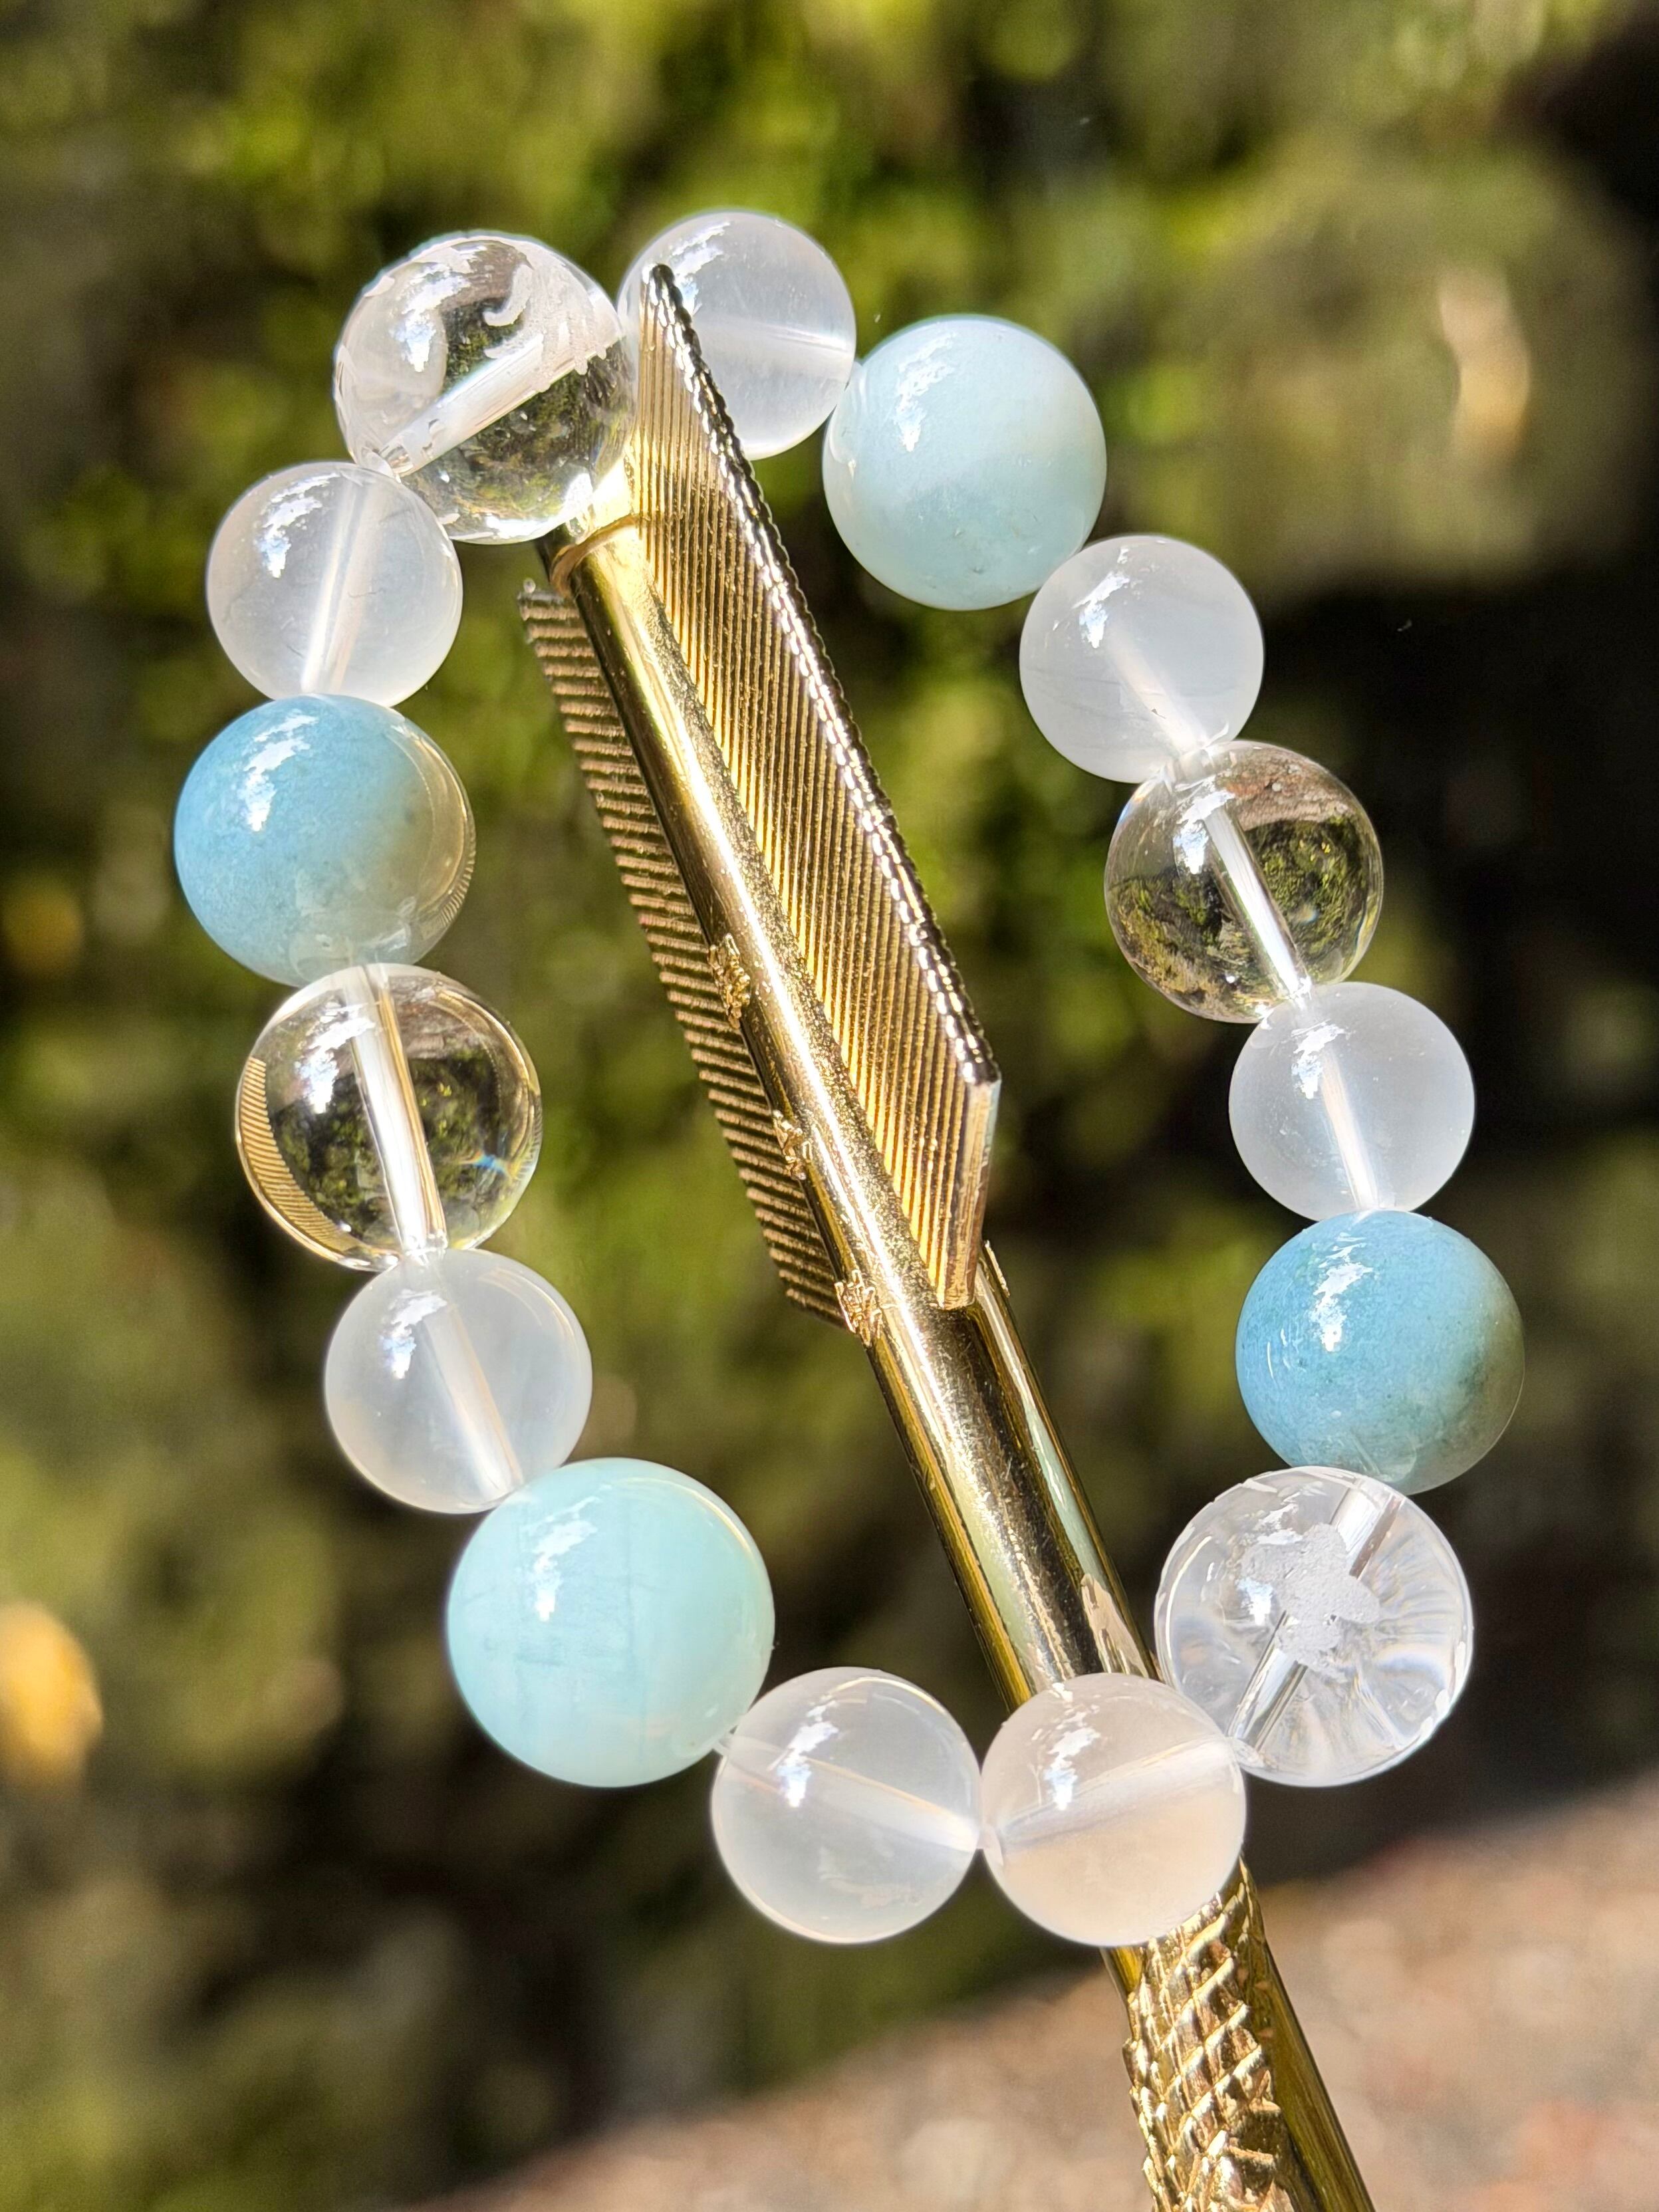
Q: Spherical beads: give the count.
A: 15